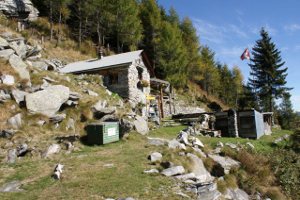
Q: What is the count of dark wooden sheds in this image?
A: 2